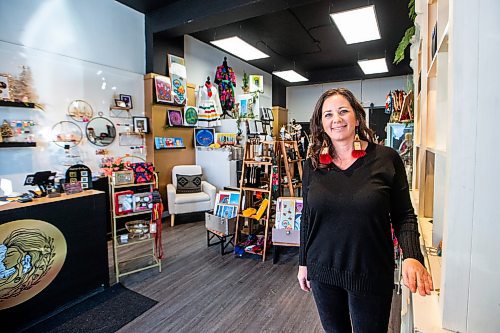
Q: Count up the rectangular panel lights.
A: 4